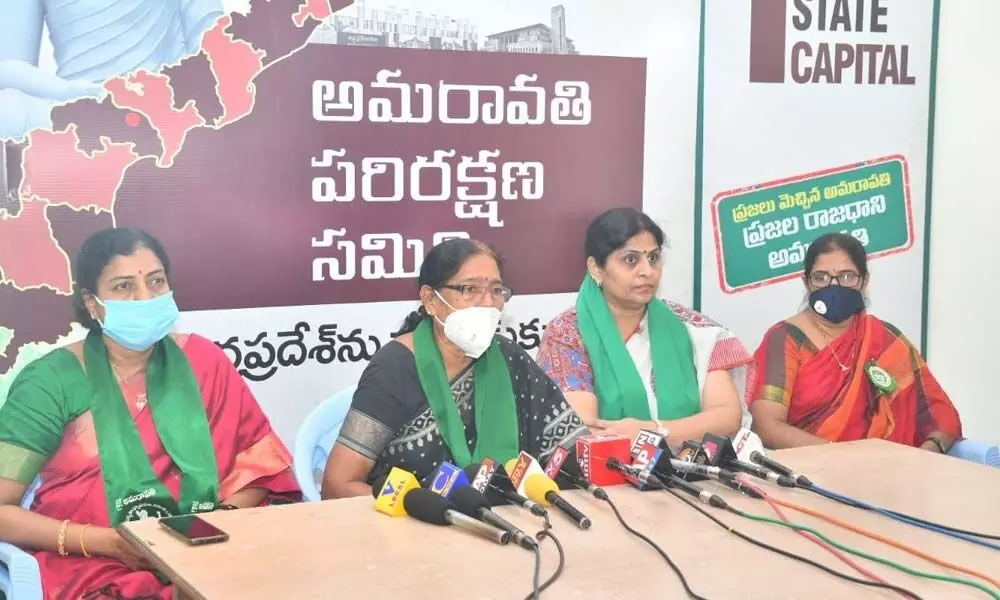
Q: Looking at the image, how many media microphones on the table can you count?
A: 11